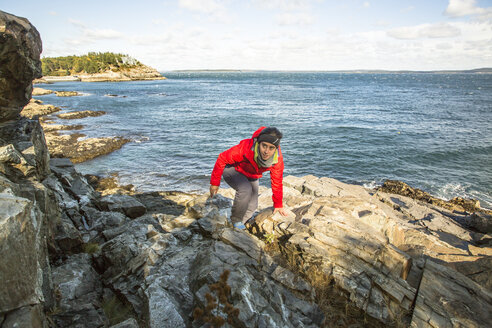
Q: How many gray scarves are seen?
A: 1